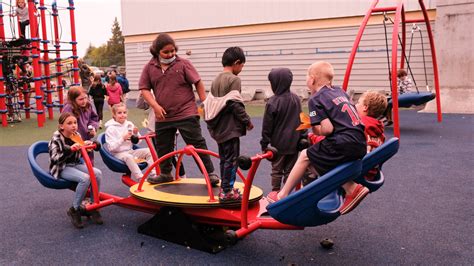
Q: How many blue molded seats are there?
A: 4